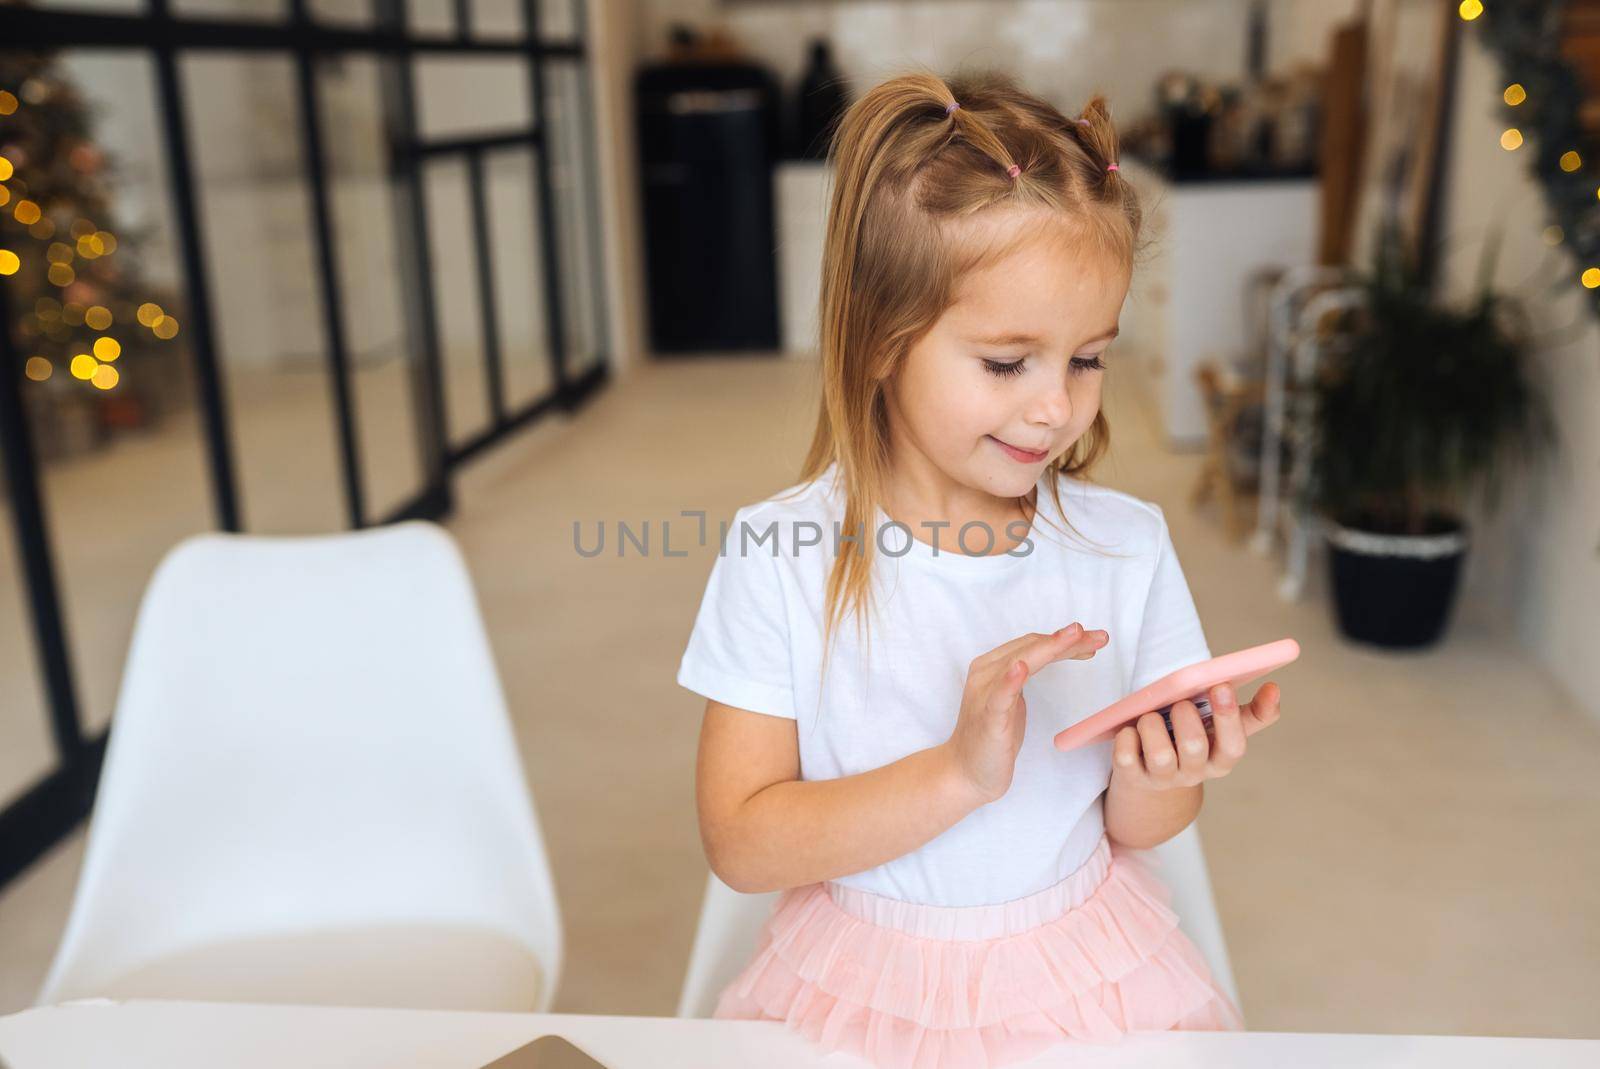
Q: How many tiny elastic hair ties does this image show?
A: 4